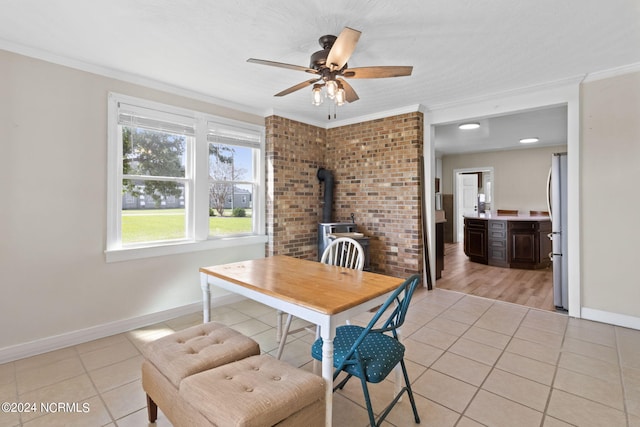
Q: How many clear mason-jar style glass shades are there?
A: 3